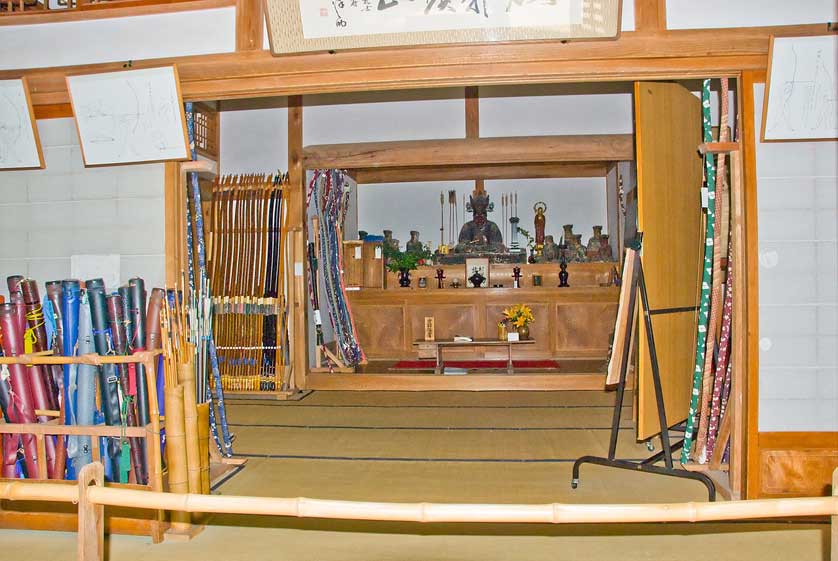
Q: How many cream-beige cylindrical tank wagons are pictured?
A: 0